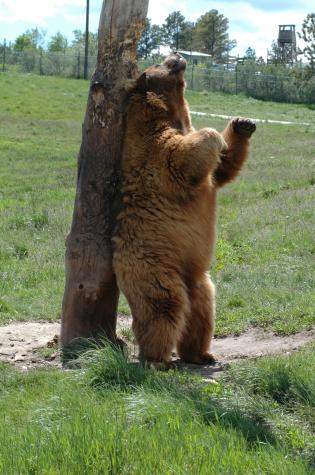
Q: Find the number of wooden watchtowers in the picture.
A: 1